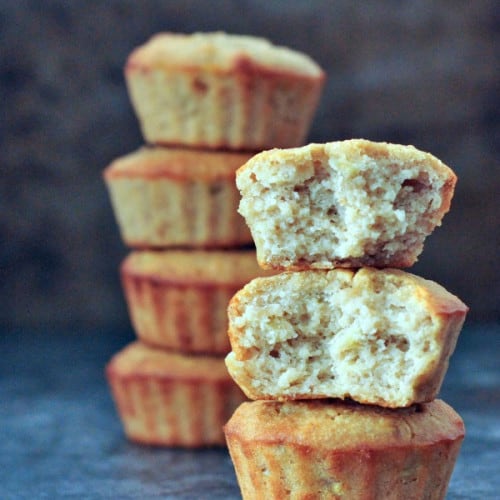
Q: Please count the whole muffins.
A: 5